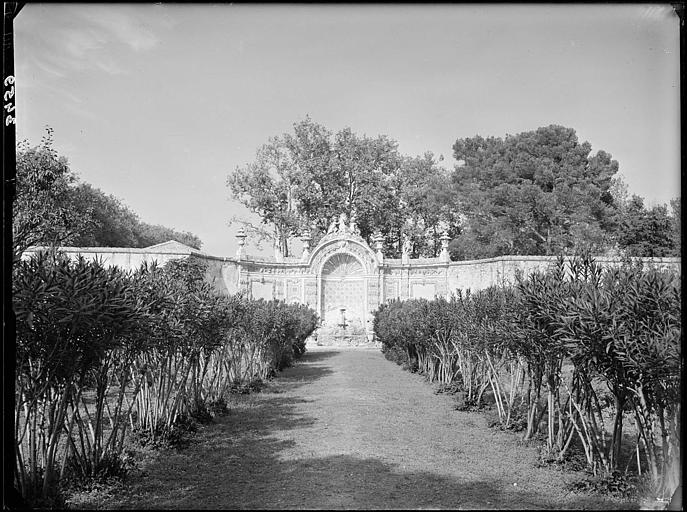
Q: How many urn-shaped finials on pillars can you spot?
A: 4